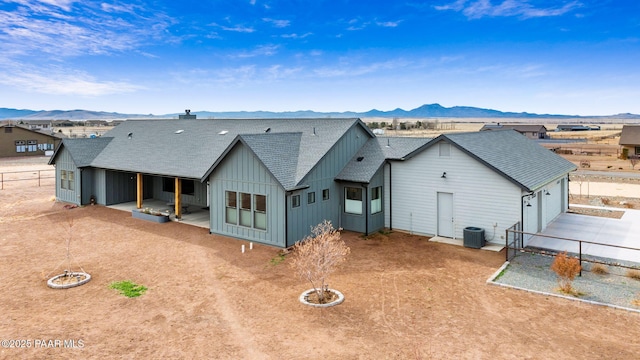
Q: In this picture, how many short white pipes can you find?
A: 2